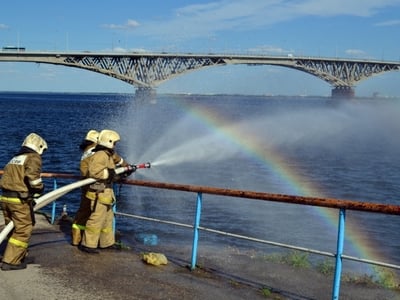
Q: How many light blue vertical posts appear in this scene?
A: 4